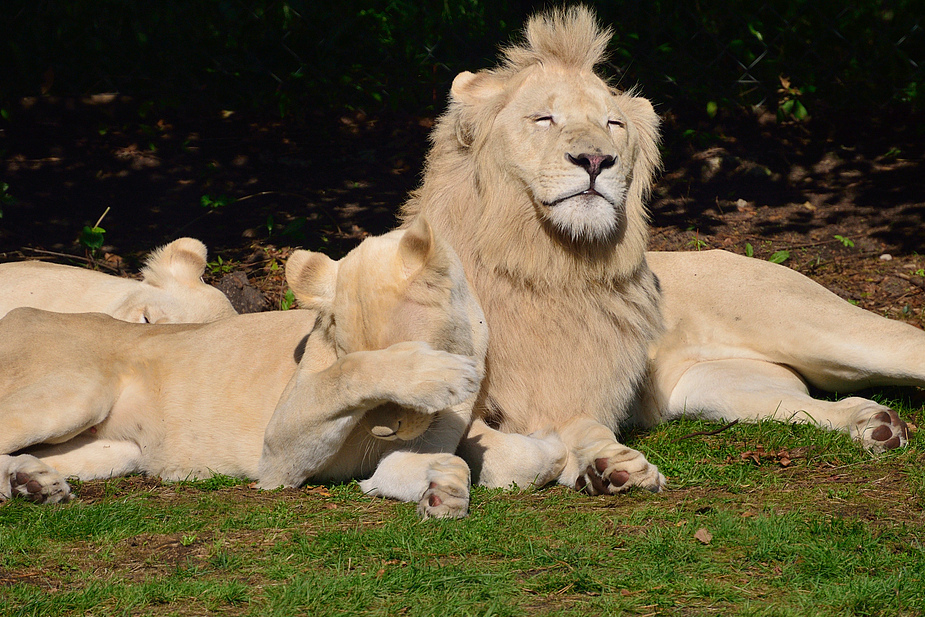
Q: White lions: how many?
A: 3